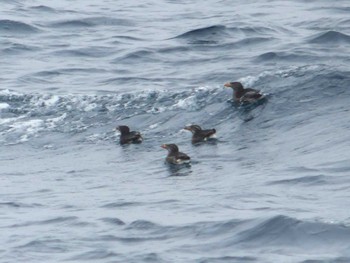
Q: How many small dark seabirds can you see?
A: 4